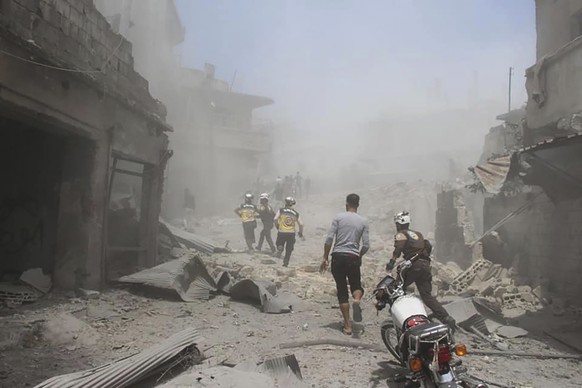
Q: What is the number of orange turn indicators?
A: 2